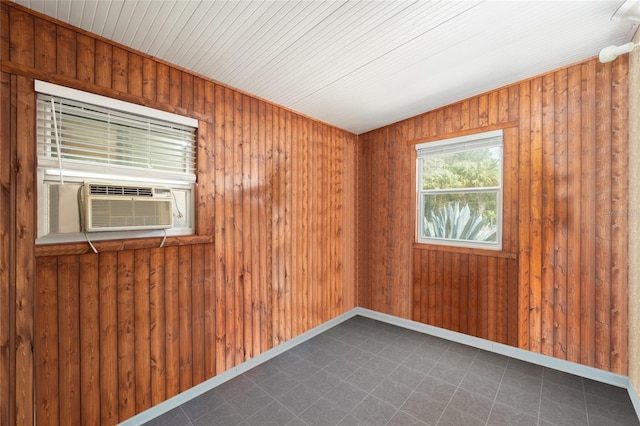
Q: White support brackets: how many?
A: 2